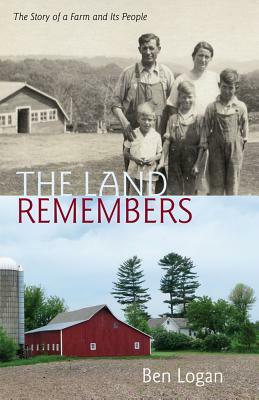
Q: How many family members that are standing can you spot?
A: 5